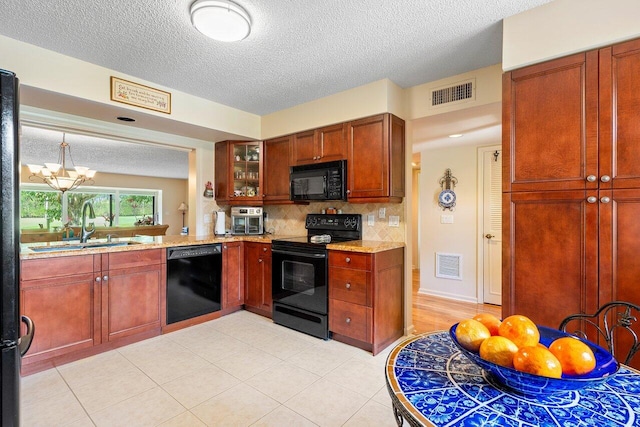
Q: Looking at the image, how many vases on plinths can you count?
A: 0